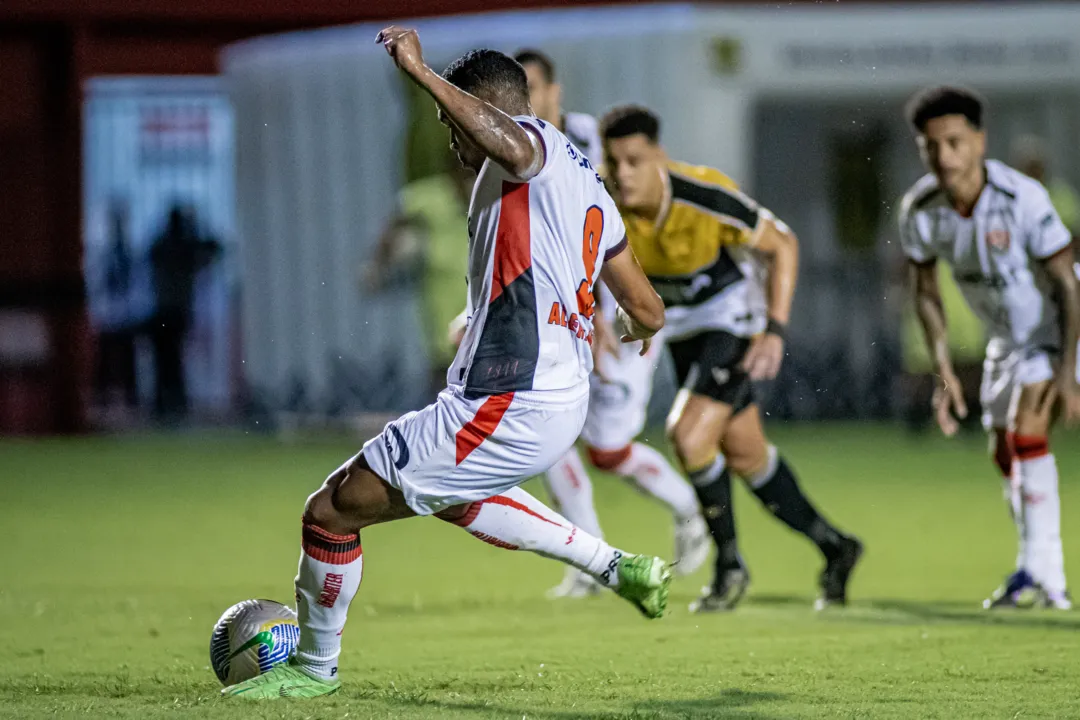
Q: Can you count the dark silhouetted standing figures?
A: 2